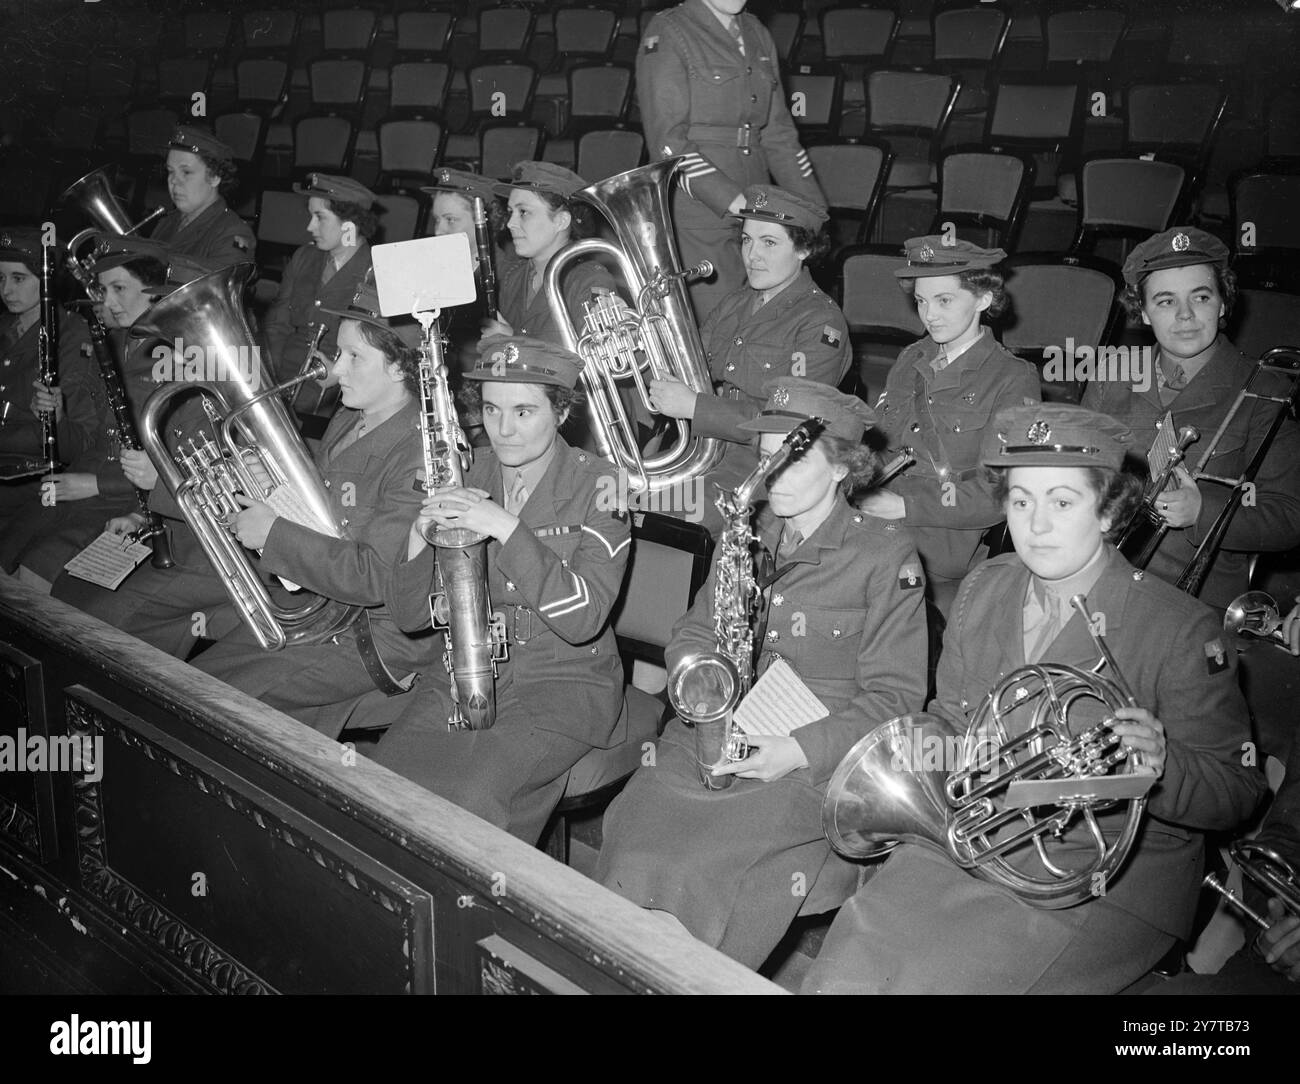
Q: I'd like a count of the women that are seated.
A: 14